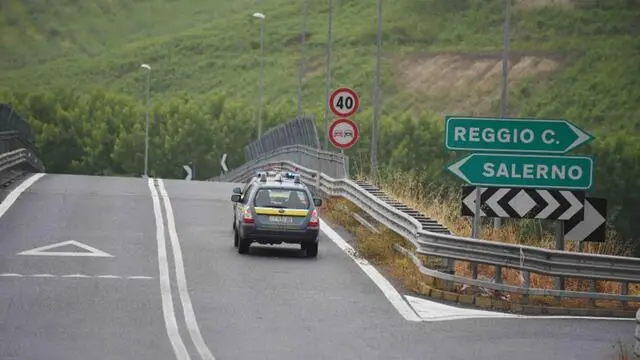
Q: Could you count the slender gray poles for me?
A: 6